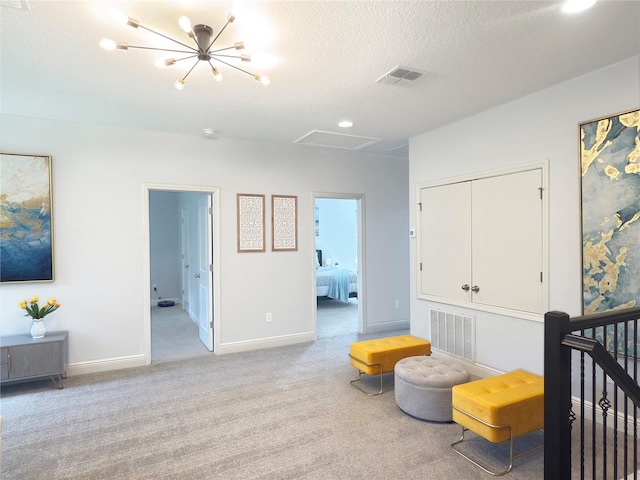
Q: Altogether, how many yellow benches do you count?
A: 2